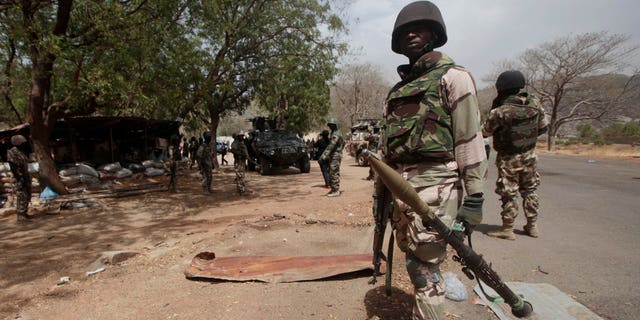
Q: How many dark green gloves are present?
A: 1